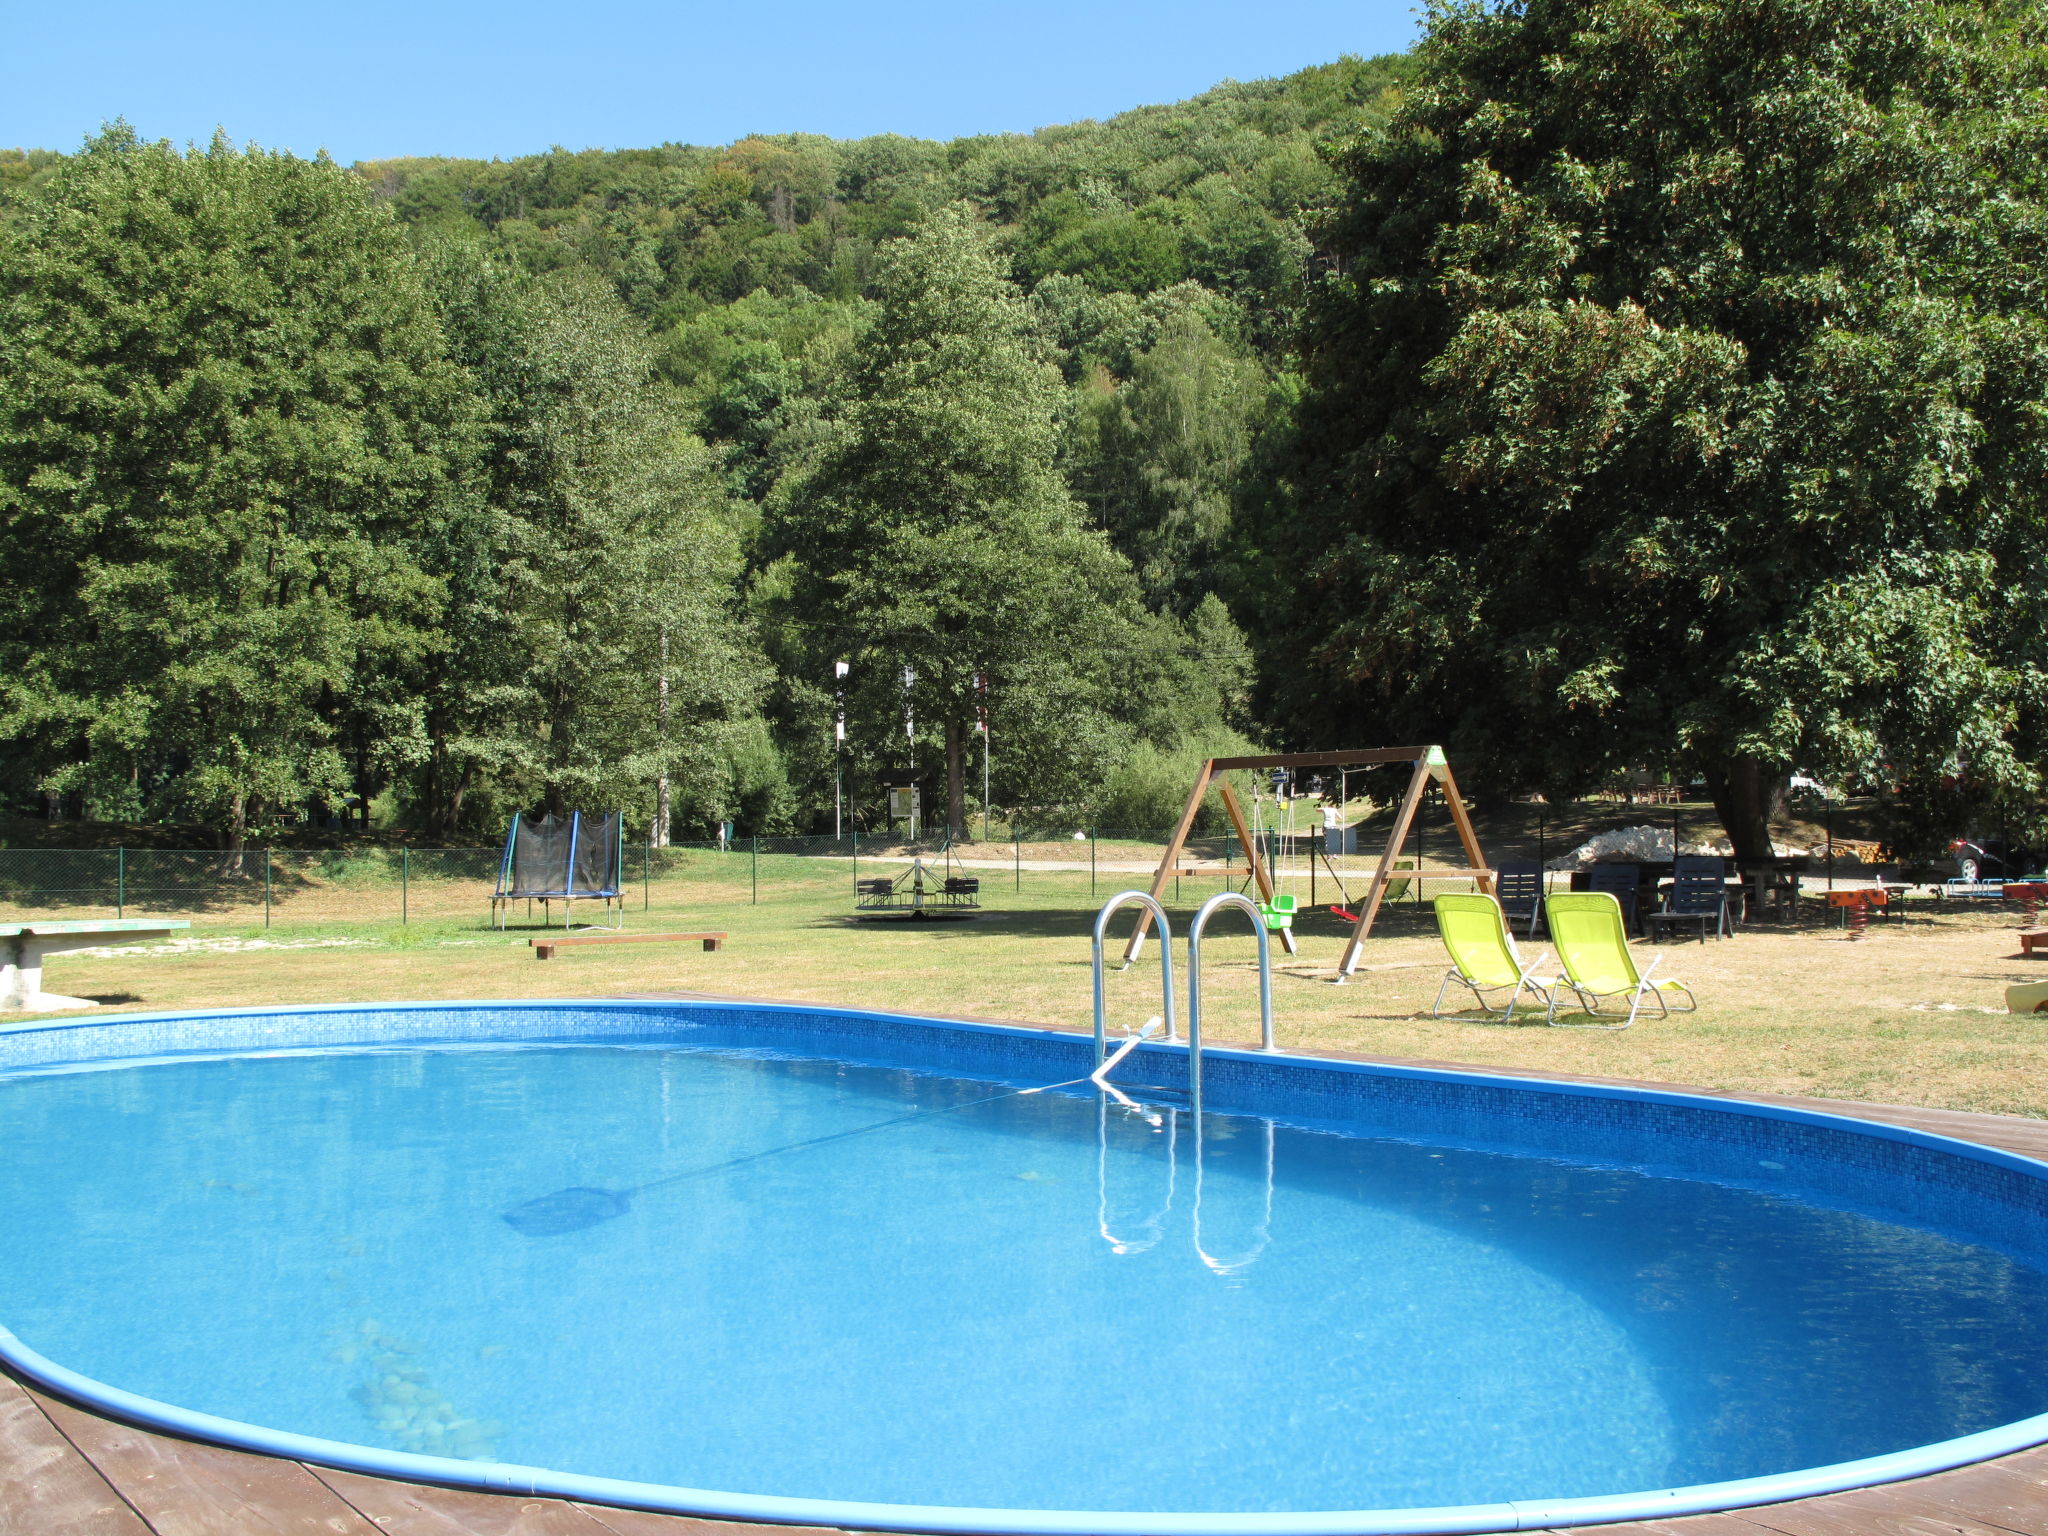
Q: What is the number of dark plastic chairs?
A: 3